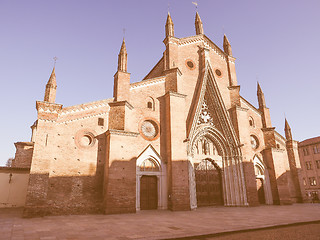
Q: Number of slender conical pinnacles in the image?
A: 7